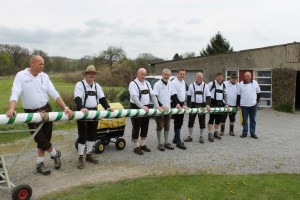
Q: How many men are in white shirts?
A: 9